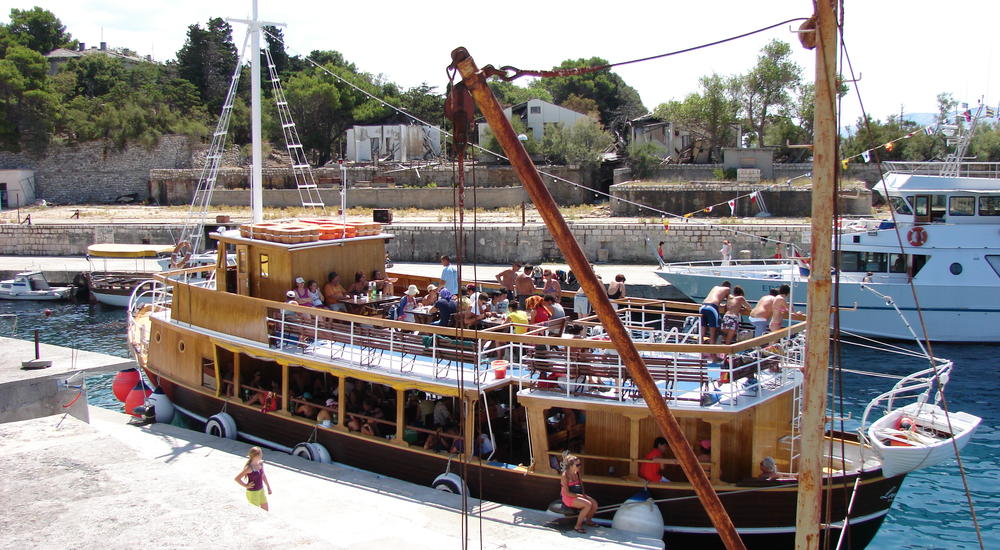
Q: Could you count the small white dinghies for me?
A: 1